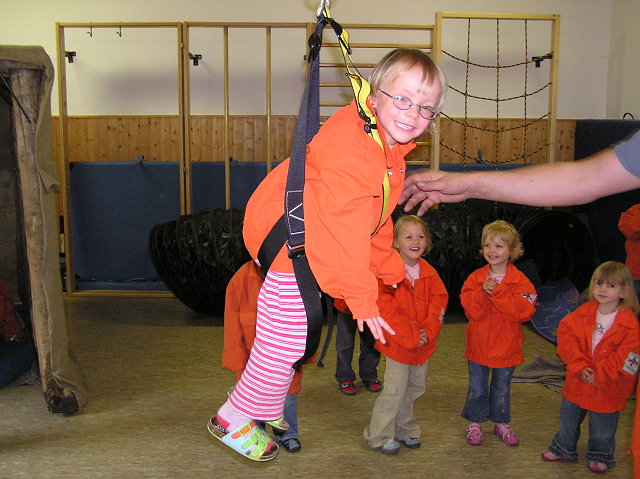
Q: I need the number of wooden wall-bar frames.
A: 4